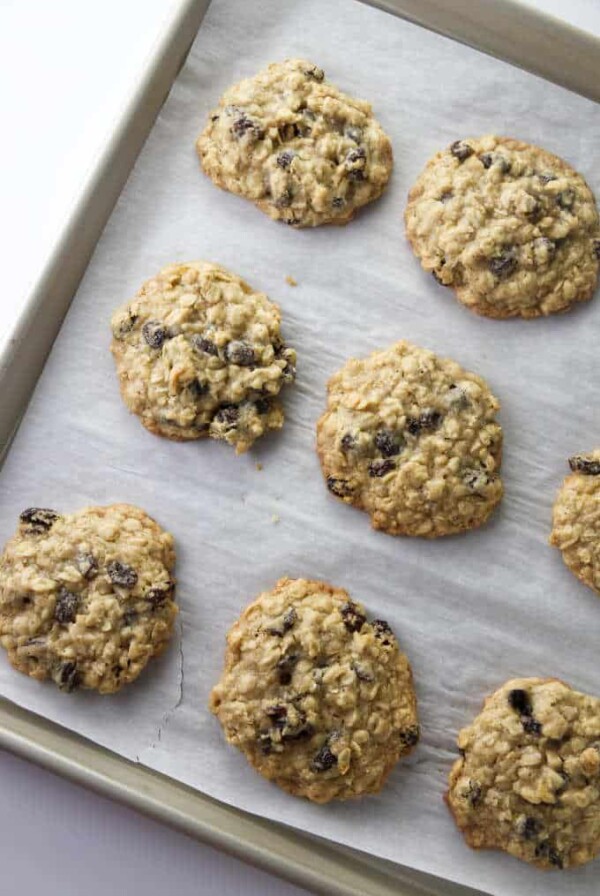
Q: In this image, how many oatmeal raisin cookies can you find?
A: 8